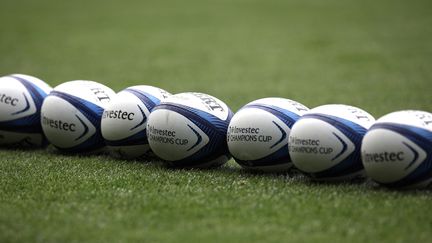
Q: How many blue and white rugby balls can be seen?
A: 7